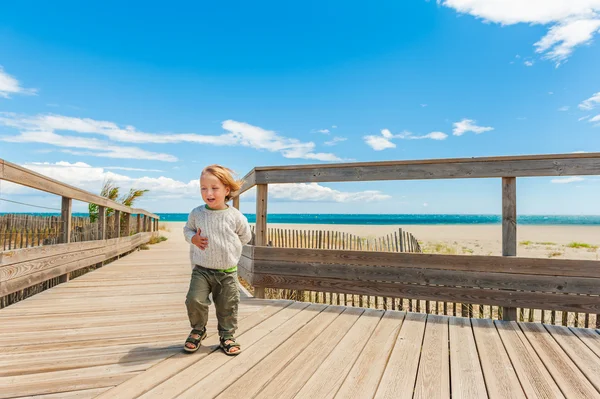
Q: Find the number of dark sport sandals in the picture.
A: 2